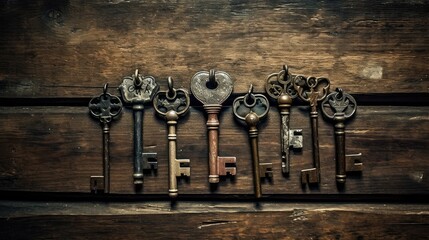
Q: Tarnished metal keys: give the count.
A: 8